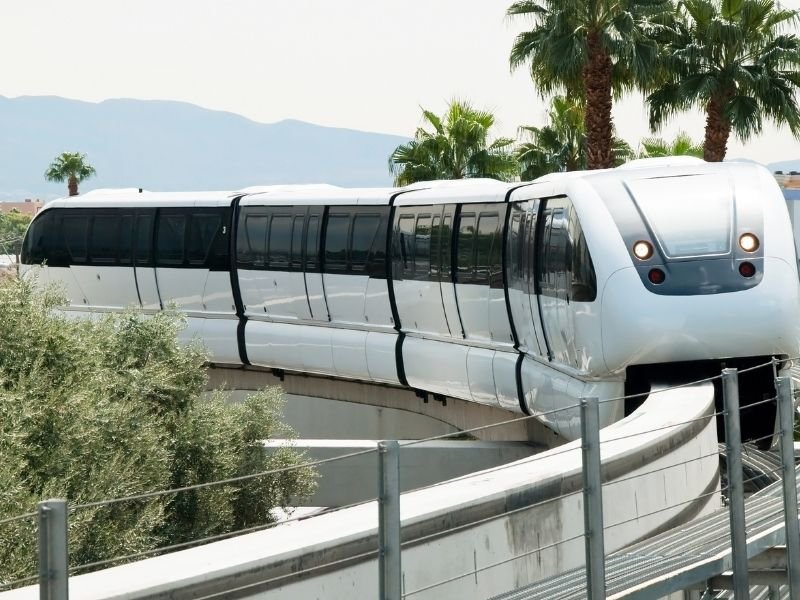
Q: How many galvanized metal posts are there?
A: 5